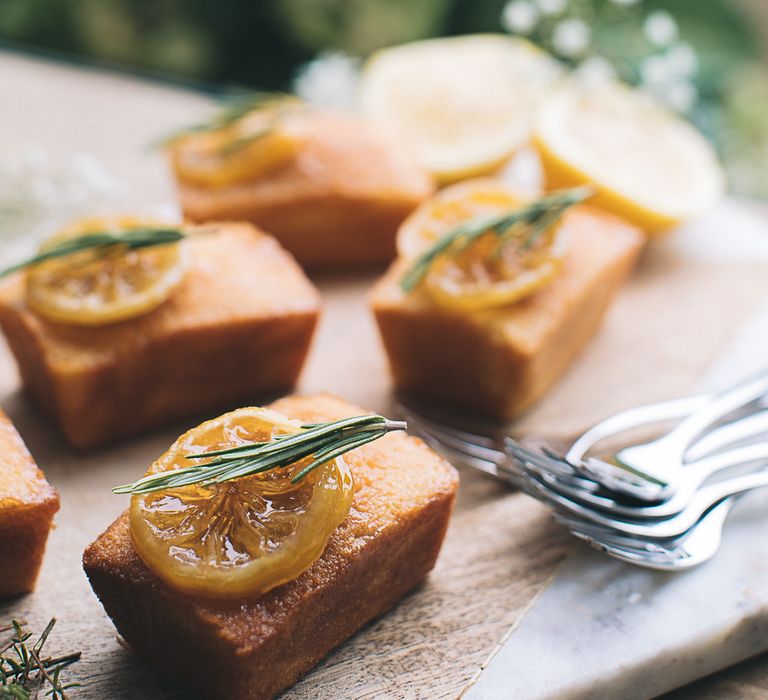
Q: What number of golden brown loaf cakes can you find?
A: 5